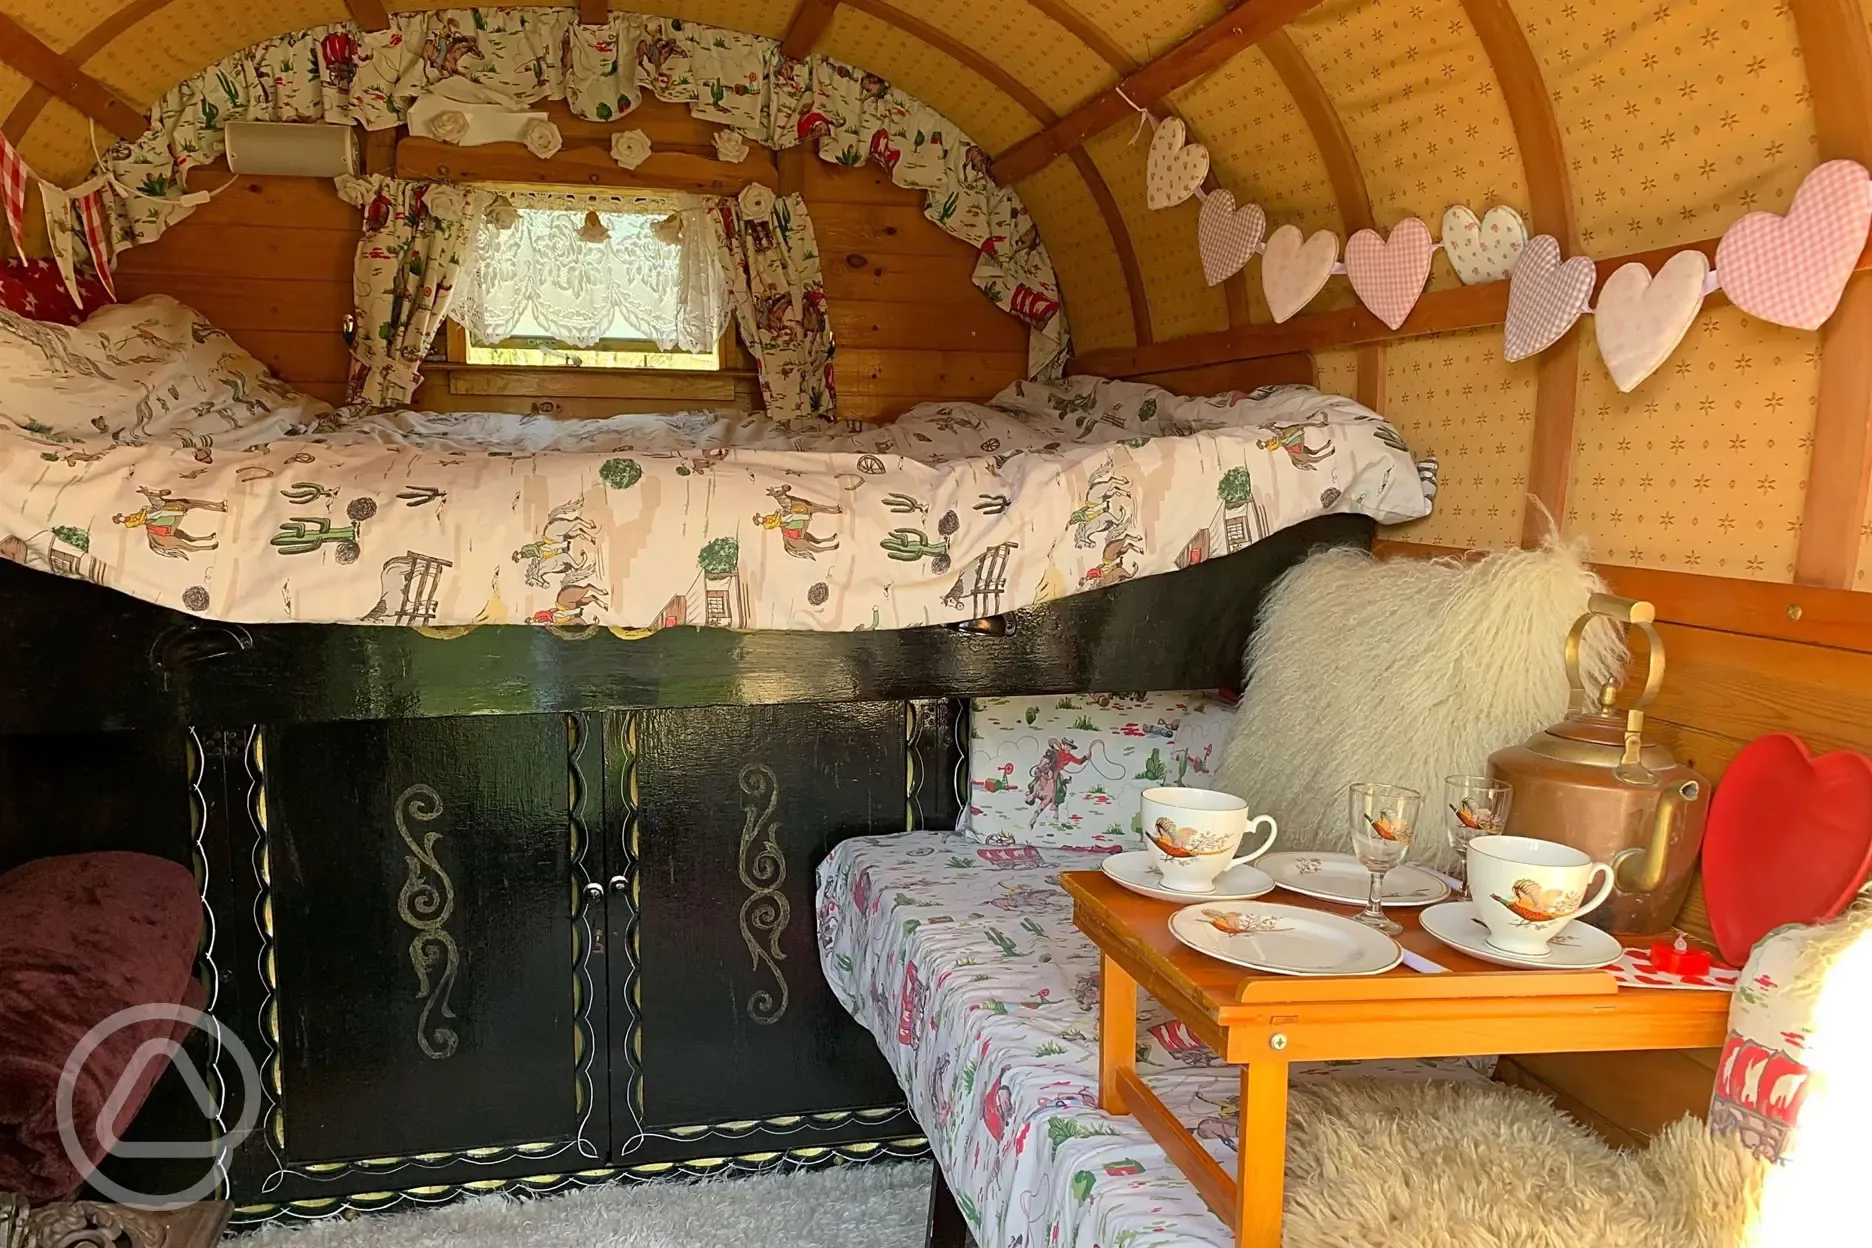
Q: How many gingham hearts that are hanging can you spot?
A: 4